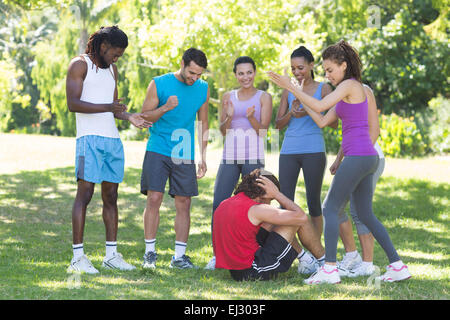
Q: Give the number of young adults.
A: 7